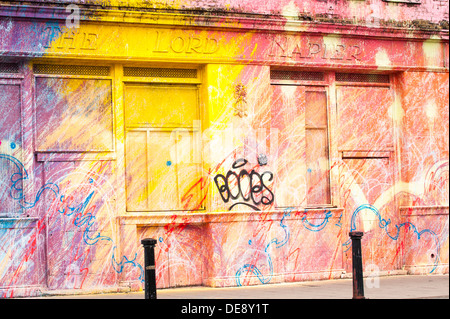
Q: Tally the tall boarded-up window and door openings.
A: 5